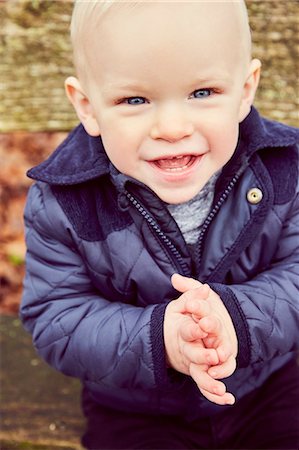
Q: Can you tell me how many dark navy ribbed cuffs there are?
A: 2